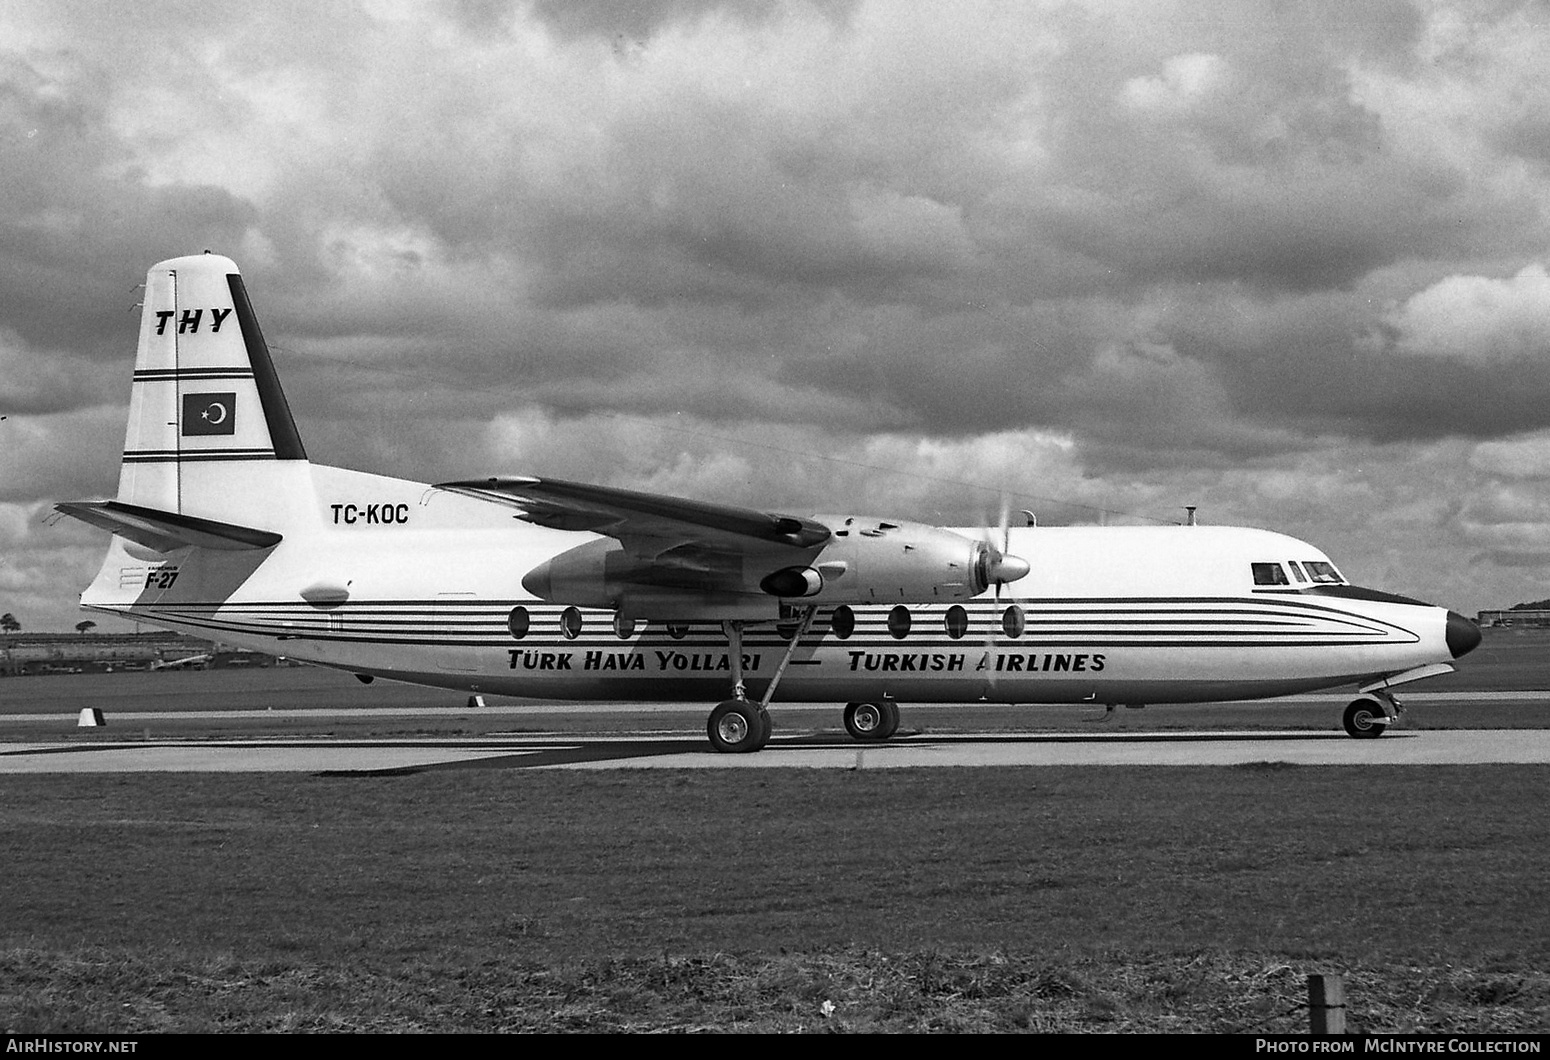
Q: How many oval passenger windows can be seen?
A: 9